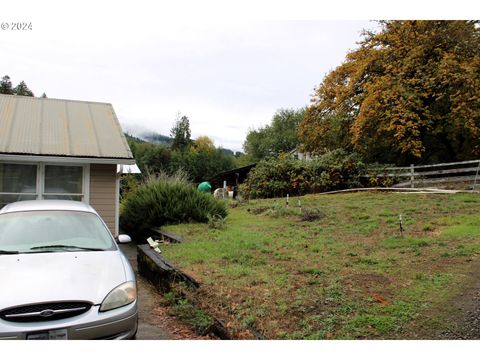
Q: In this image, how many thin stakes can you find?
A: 3